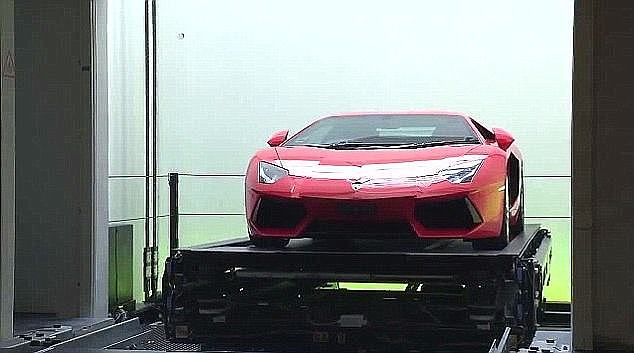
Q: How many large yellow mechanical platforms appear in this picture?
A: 0